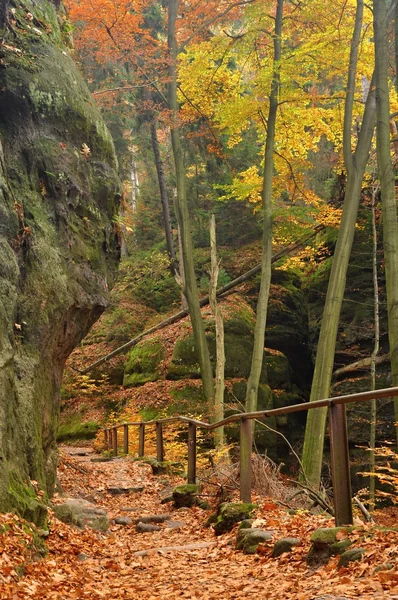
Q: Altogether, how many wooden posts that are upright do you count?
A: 9